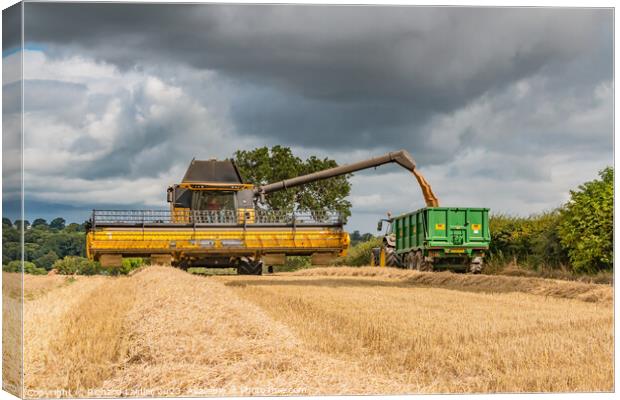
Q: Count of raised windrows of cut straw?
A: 2